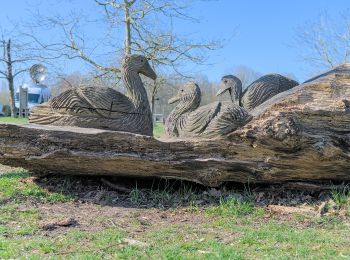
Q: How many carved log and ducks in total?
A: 4